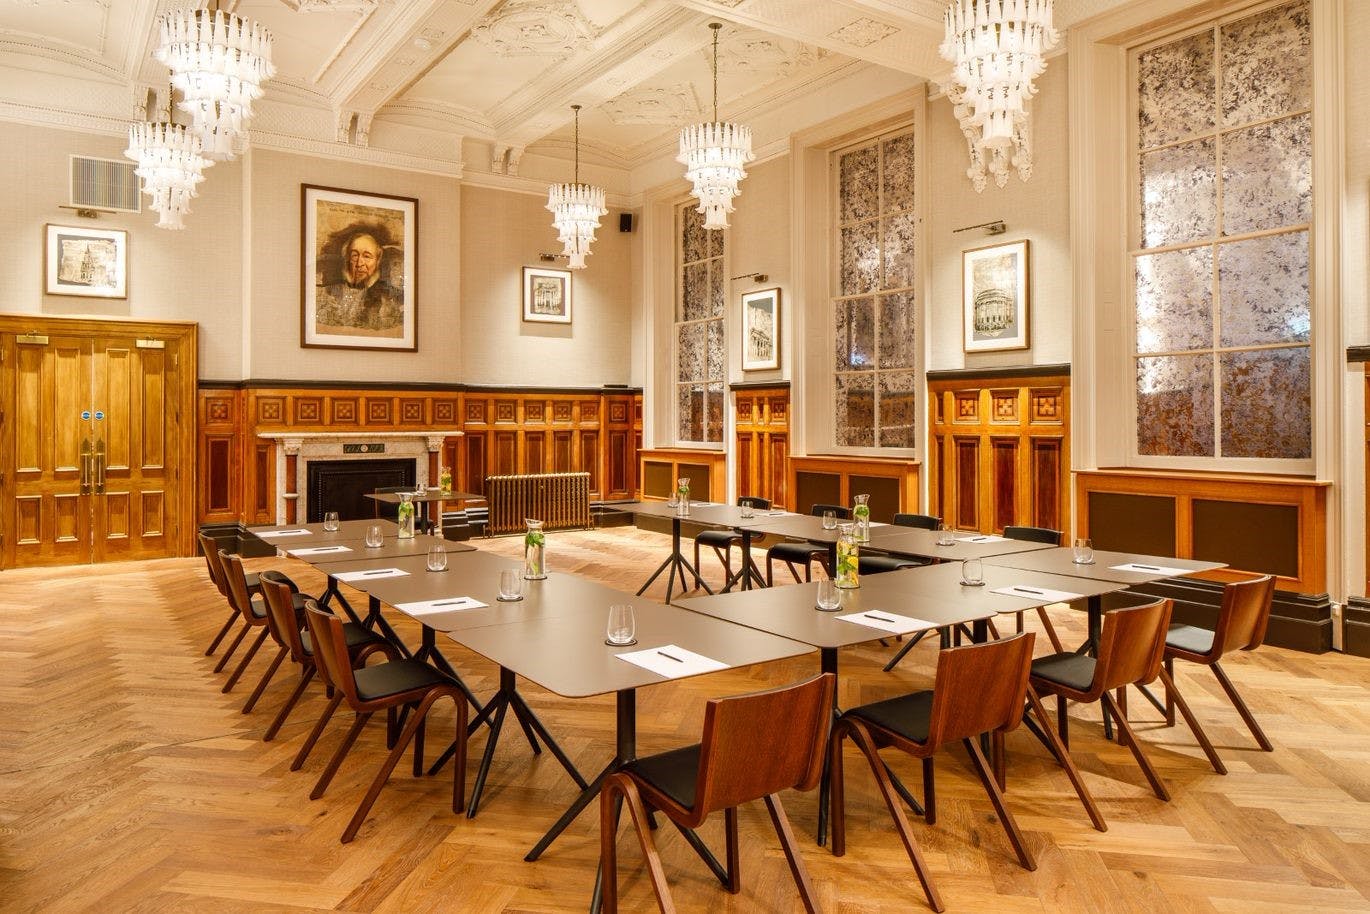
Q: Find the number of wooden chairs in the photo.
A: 12